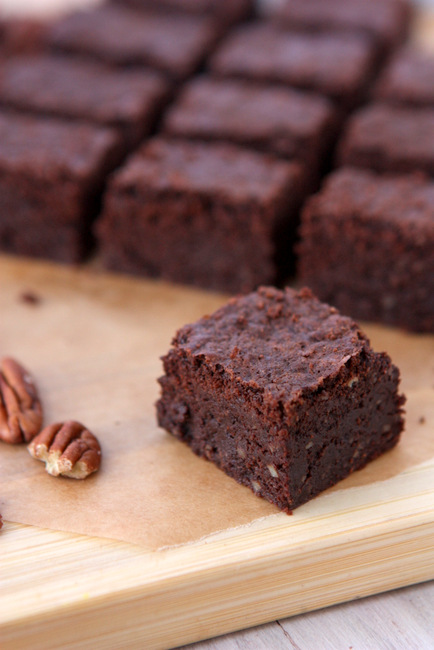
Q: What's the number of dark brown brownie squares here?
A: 12